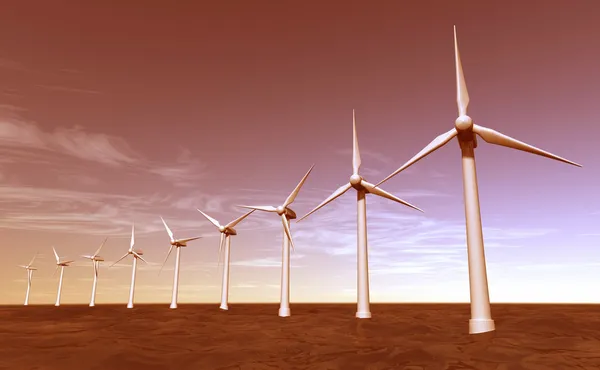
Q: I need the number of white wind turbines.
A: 9